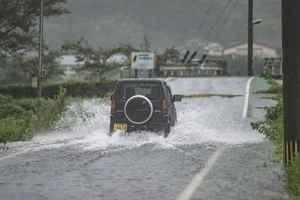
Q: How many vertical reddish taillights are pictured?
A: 2